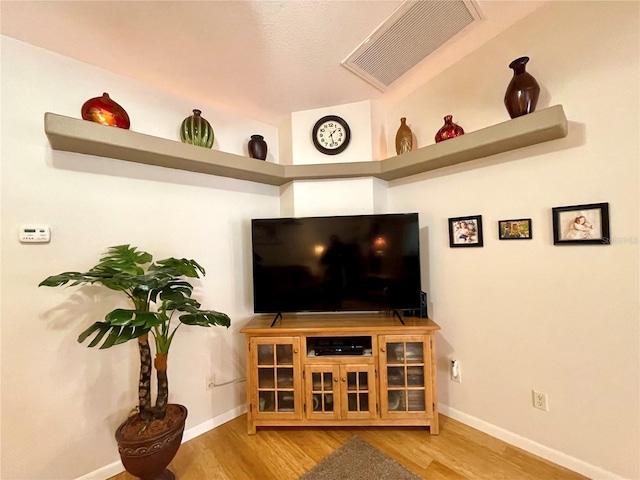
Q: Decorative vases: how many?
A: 6